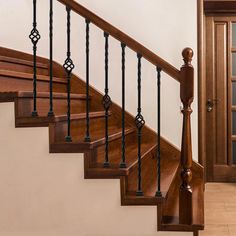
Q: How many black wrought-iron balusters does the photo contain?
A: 8